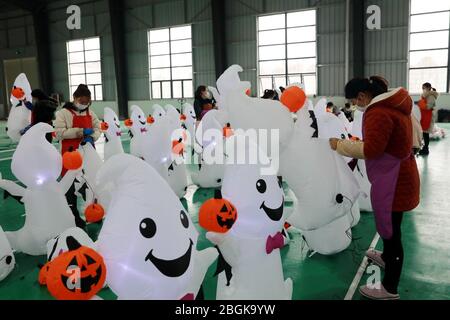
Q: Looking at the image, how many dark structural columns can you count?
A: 4